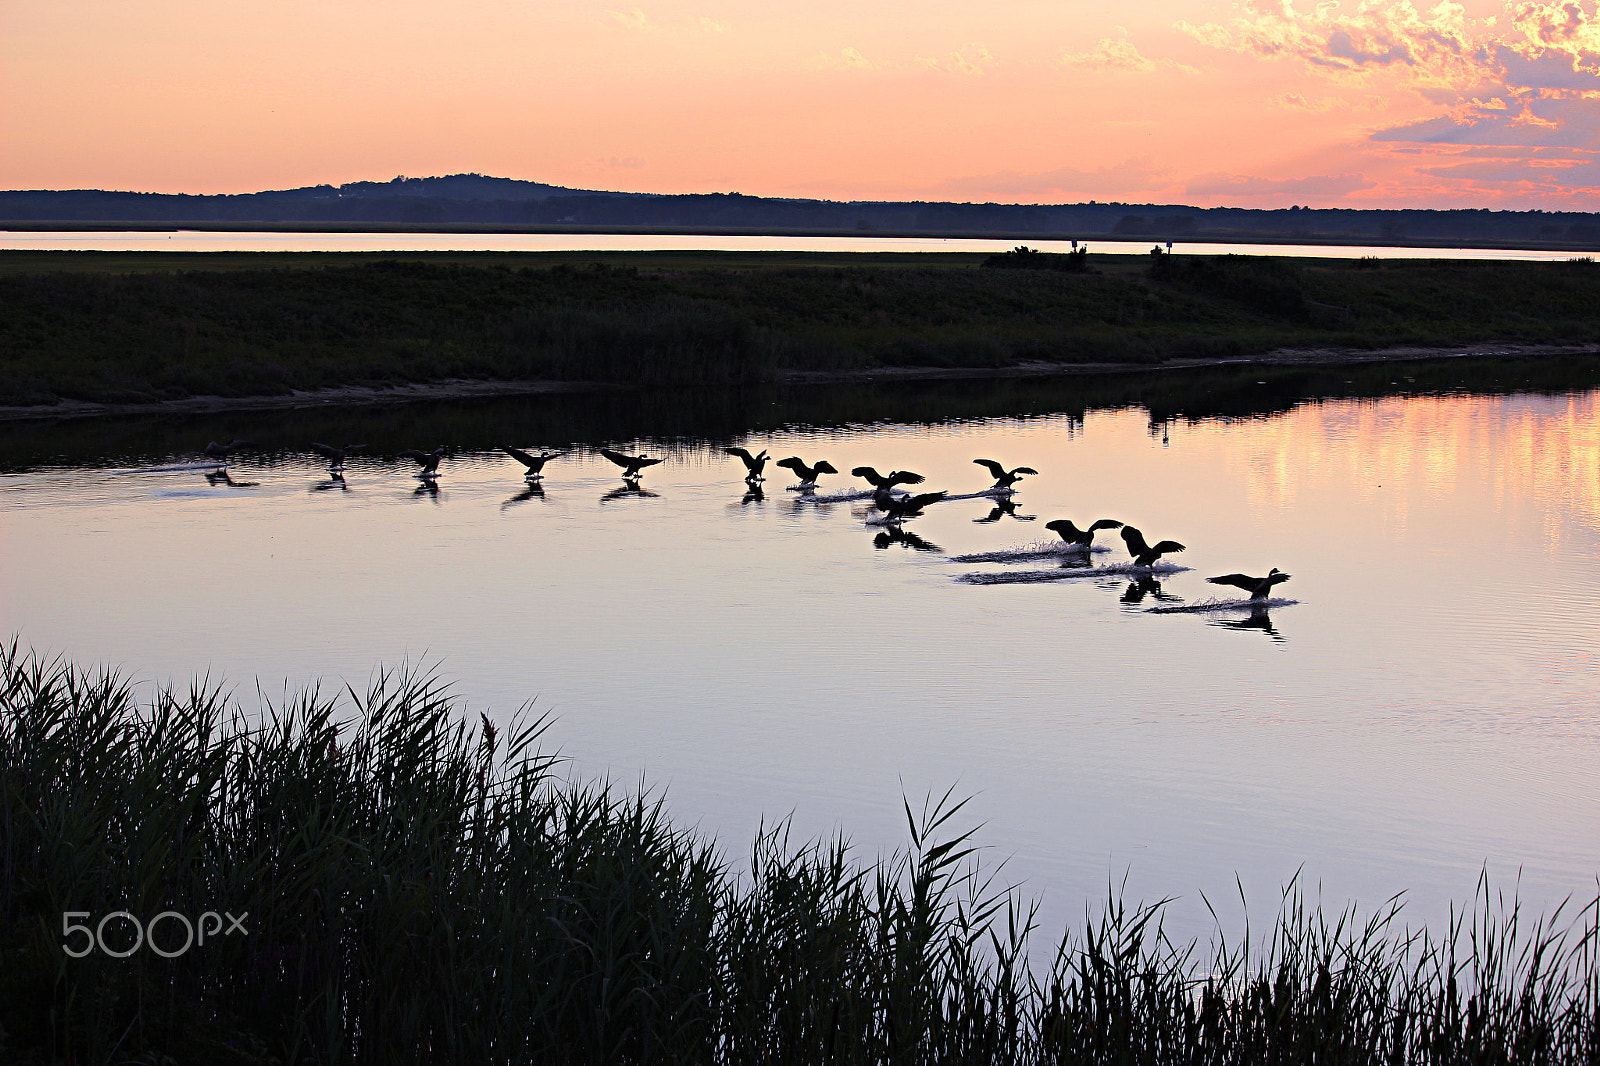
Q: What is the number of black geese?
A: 13